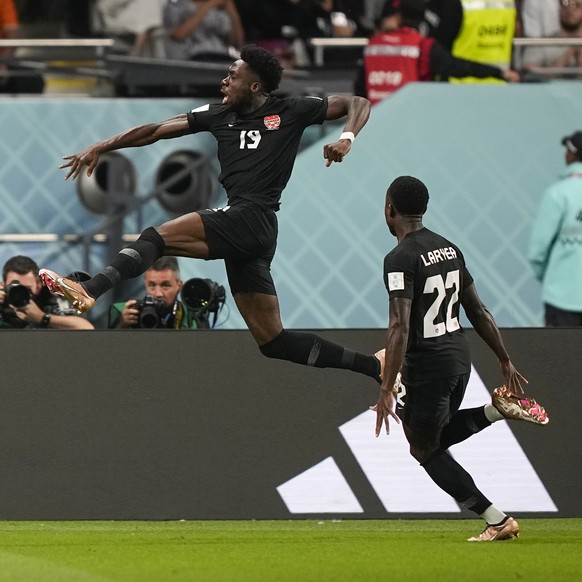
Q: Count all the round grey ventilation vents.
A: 2